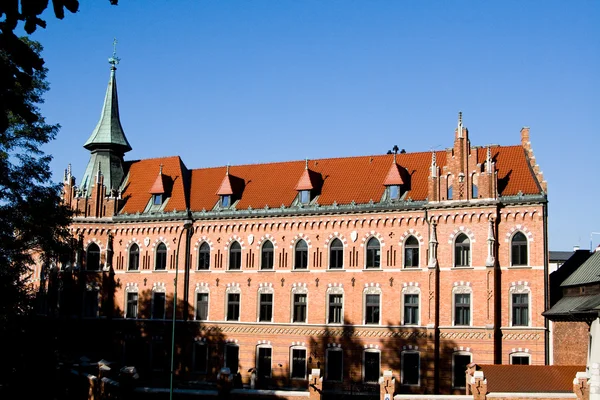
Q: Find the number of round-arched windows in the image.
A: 12